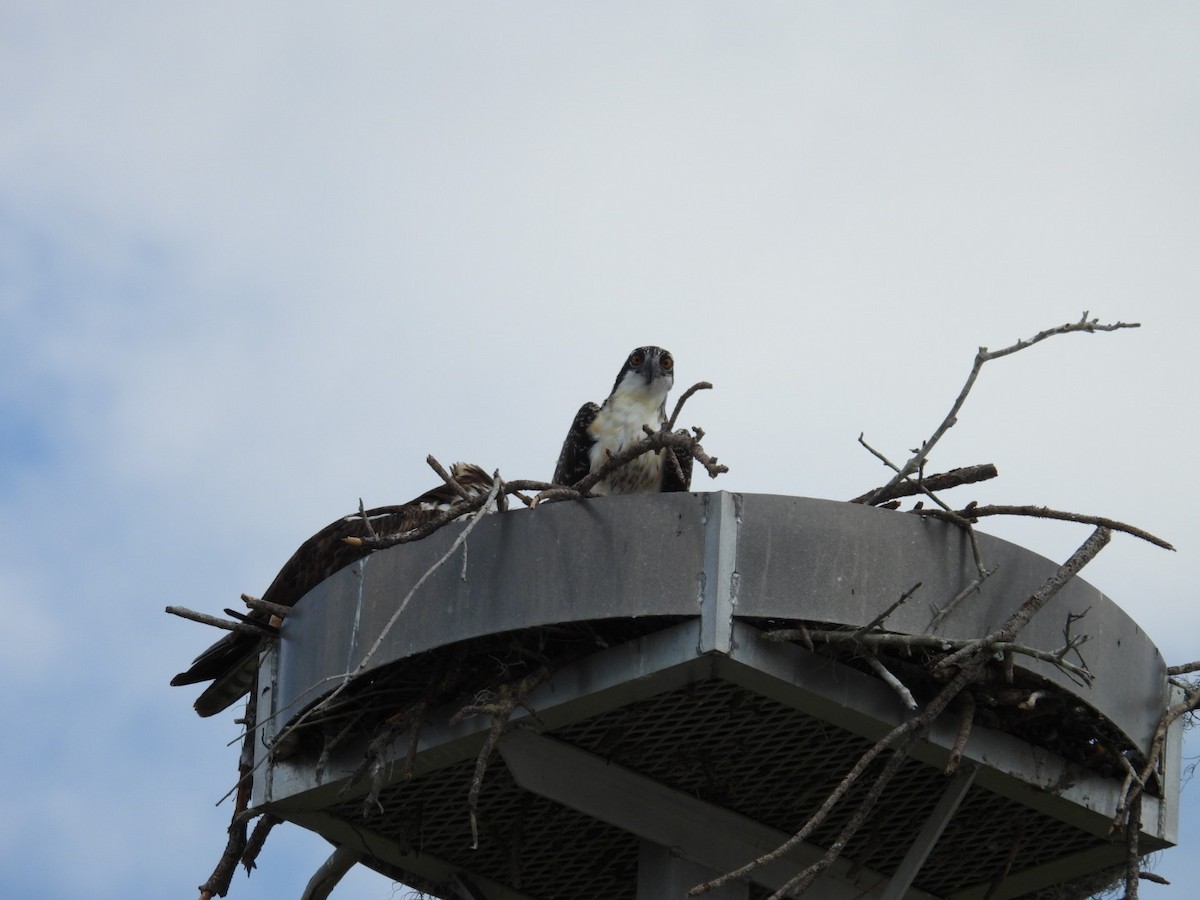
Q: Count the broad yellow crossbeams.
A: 0